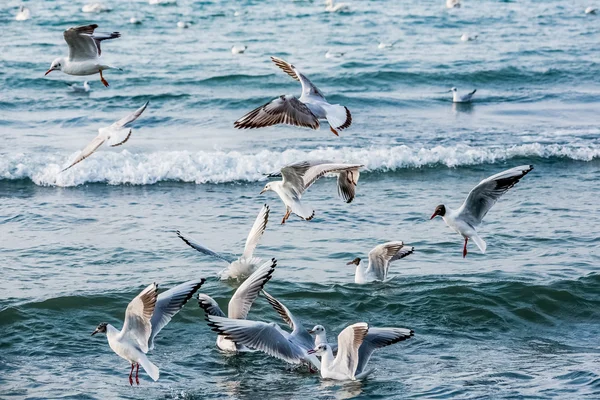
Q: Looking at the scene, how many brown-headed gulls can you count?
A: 3